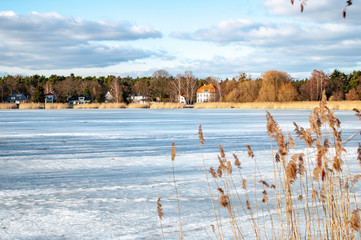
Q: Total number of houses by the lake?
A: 7